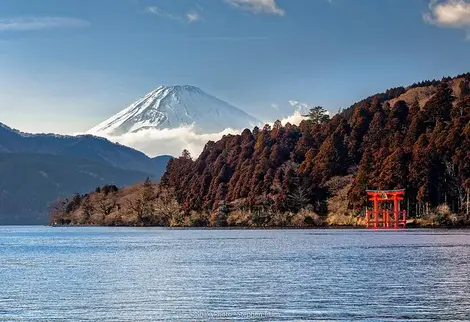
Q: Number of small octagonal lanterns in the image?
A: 0